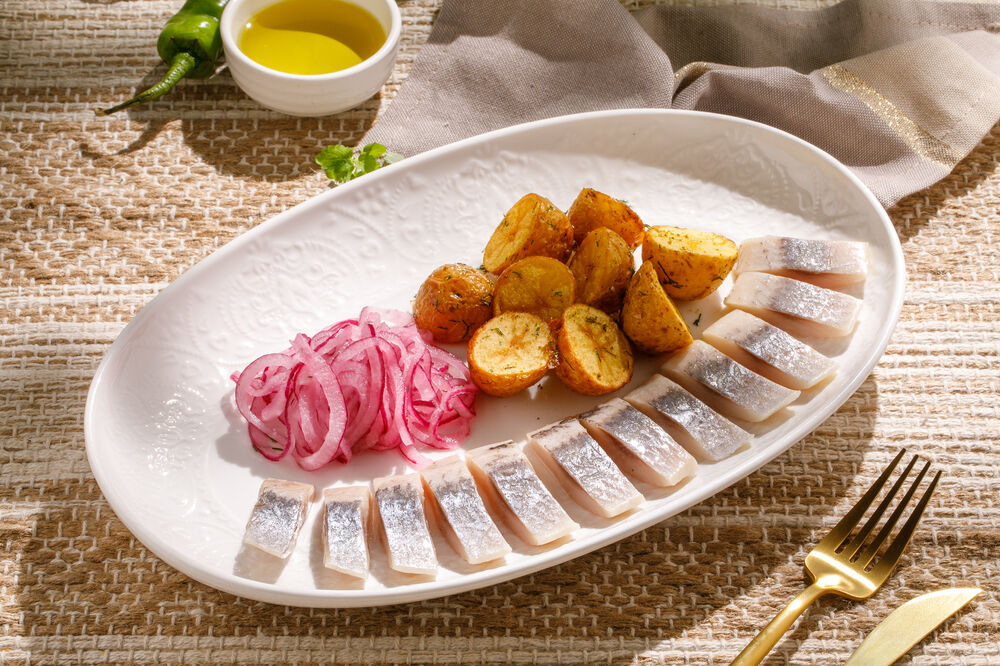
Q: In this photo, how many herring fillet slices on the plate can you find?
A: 12